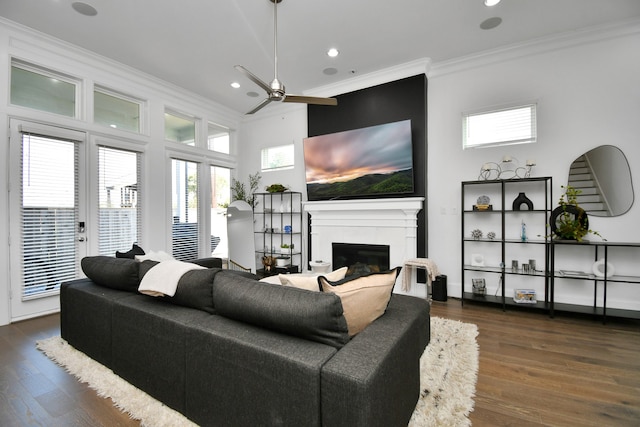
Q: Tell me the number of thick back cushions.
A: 3